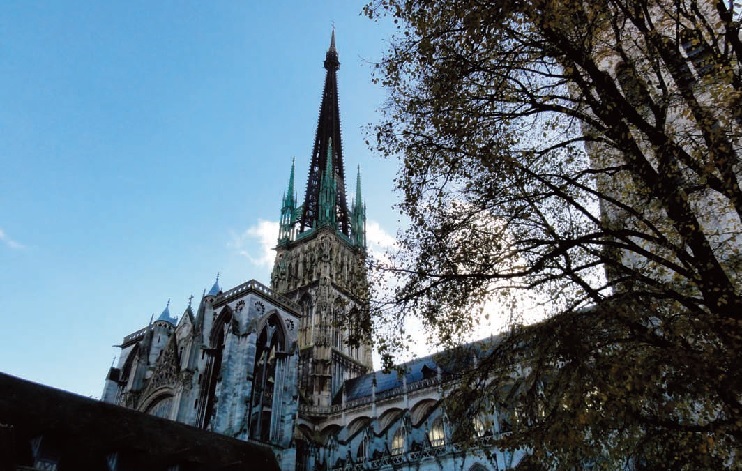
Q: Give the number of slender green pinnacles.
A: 3